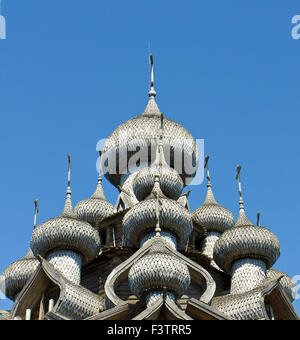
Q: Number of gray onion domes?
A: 10